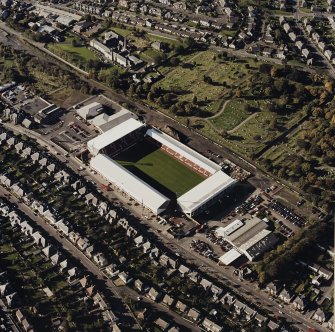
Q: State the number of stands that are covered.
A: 4